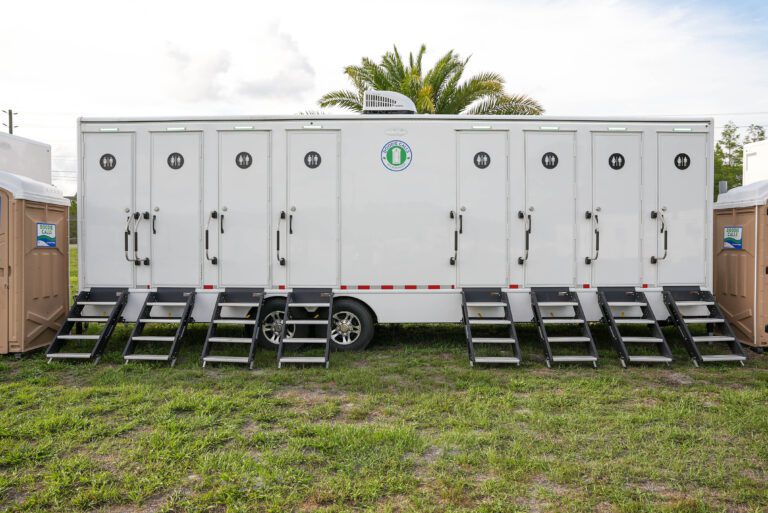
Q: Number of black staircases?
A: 8